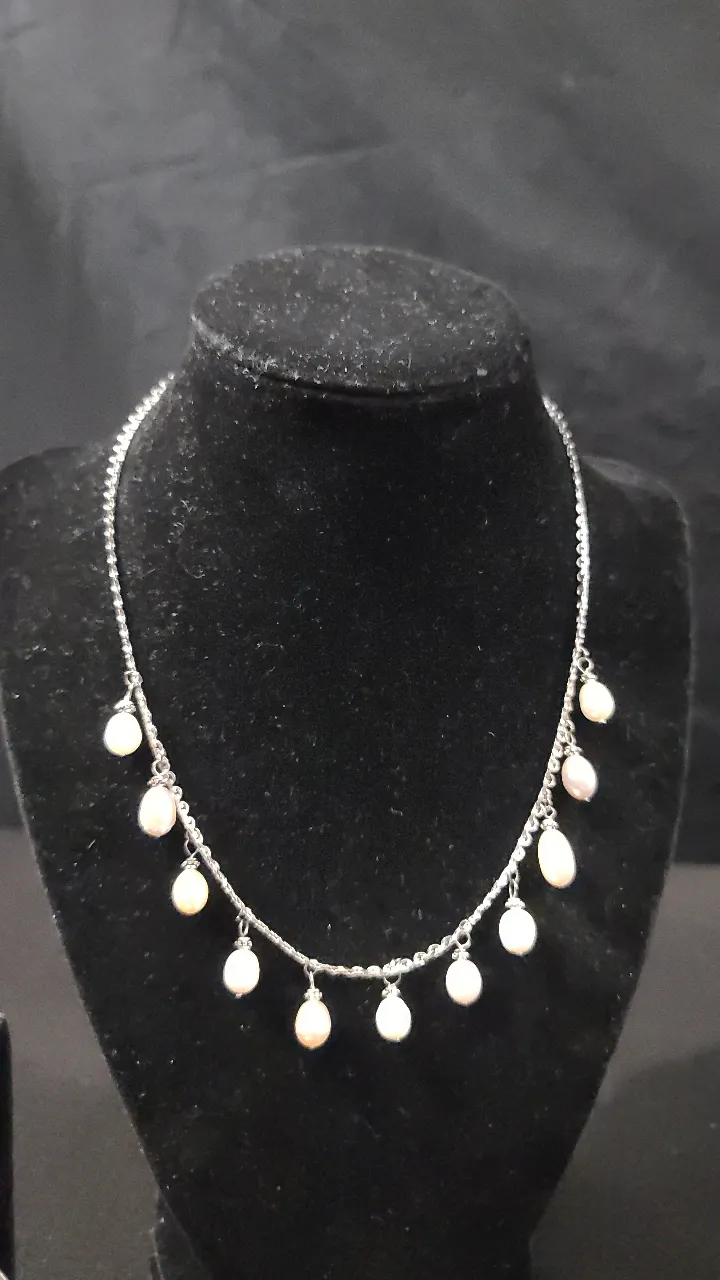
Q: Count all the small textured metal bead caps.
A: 11